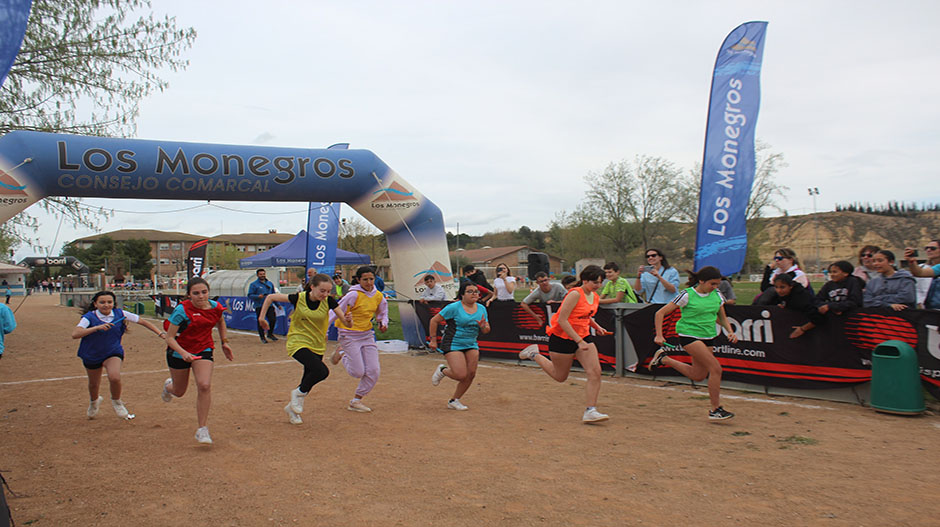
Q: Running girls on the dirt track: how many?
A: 7